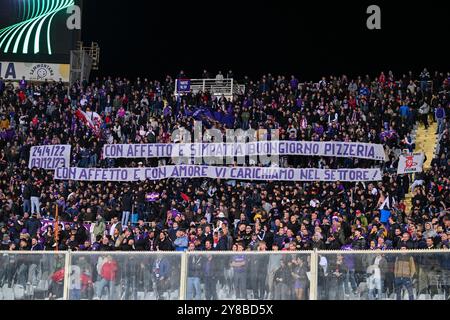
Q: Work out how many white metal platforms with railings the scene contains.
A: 1